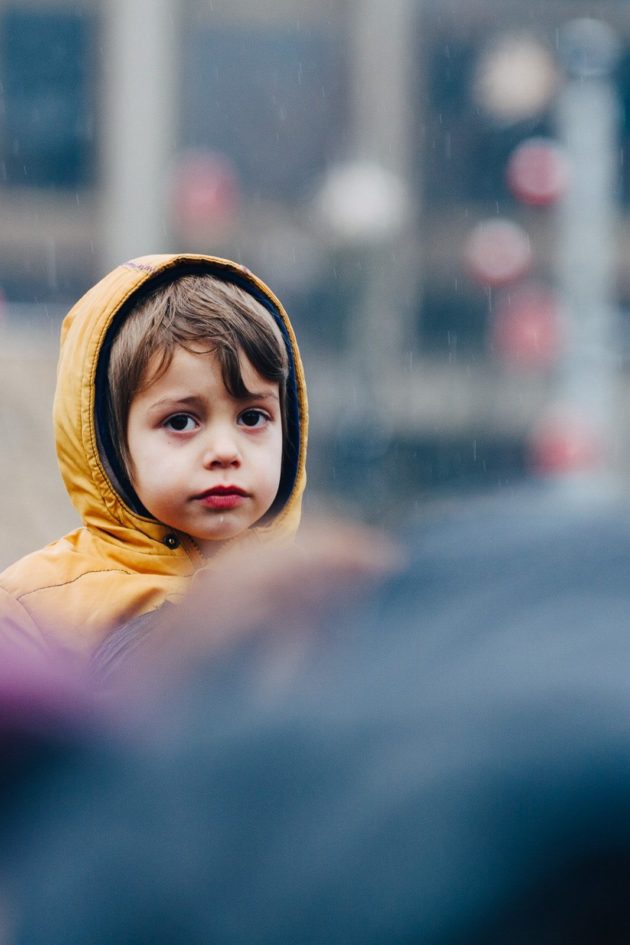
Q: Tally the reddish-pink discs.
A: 5